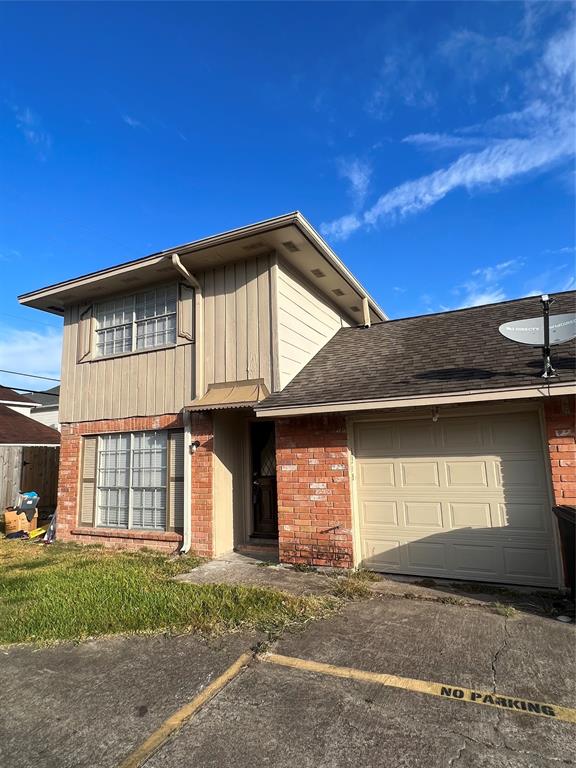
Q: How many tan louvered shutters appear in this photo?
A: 2